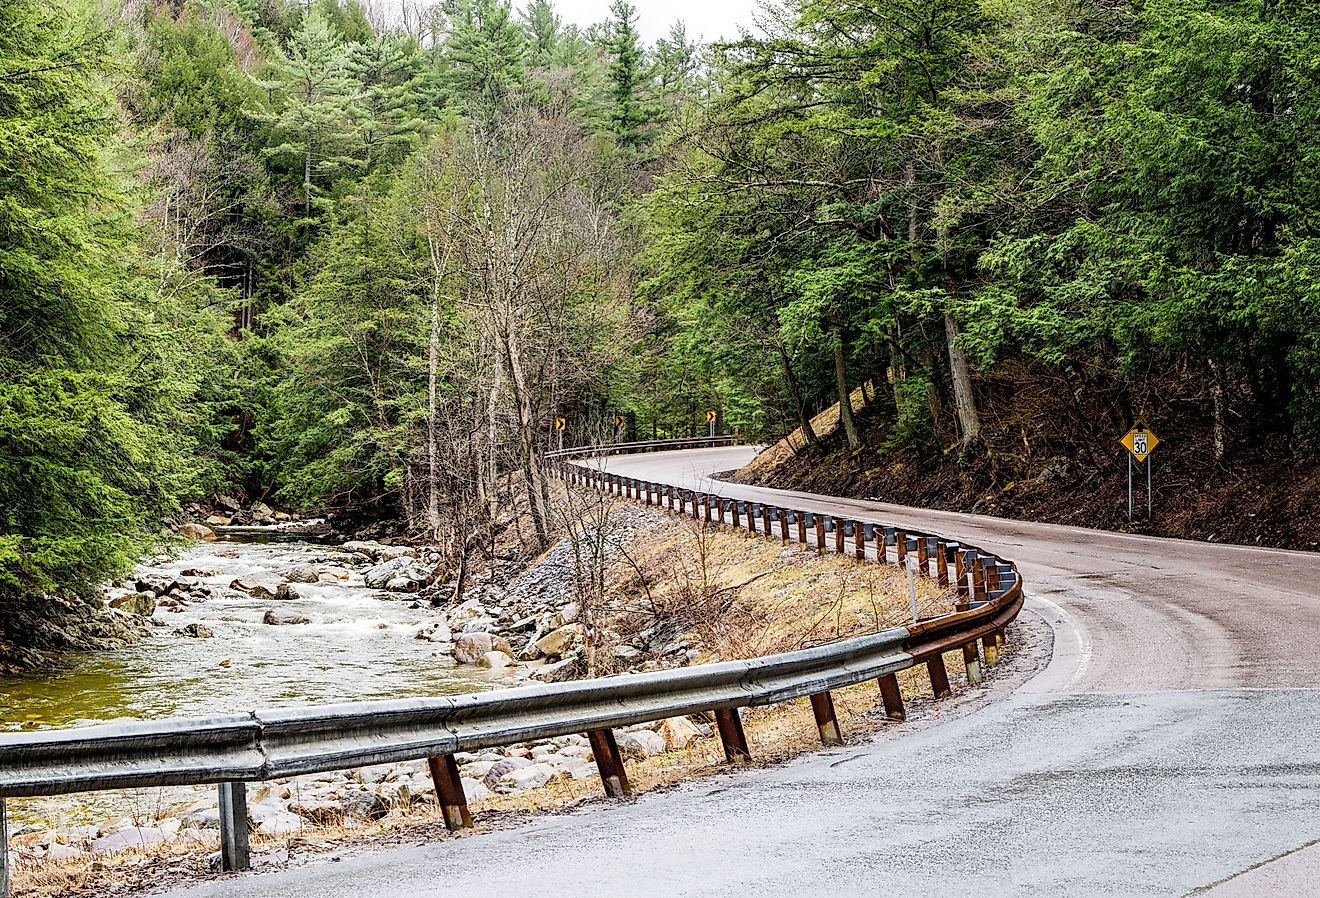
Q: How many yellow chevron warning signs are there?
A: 3